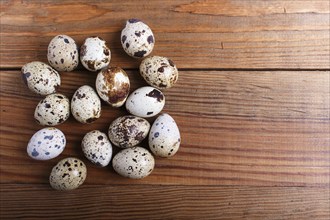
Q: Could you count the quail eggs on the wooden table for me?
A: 15